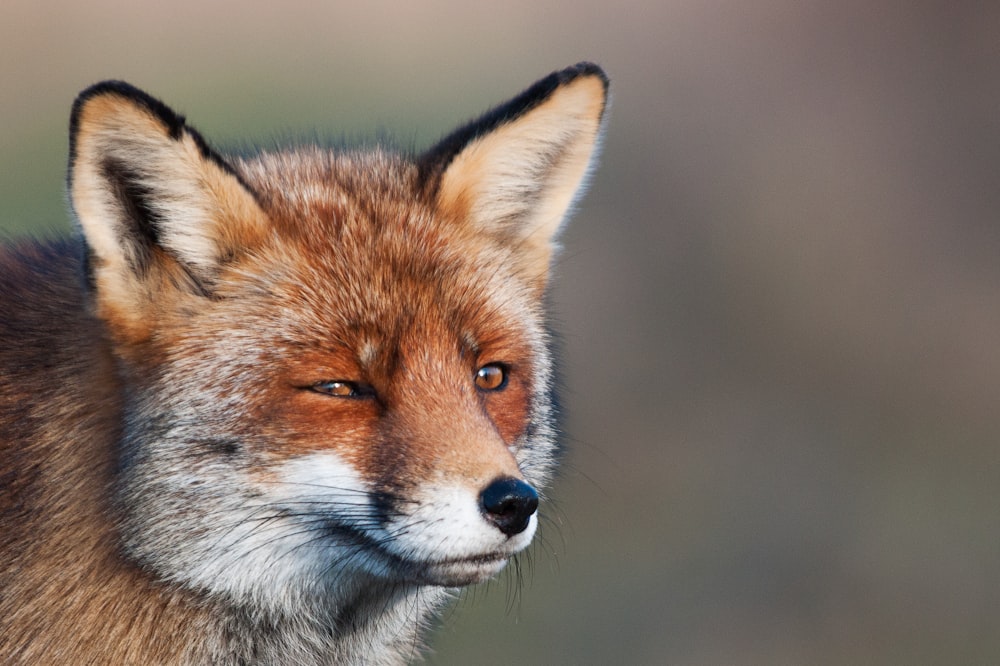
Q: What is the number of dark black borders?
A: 2